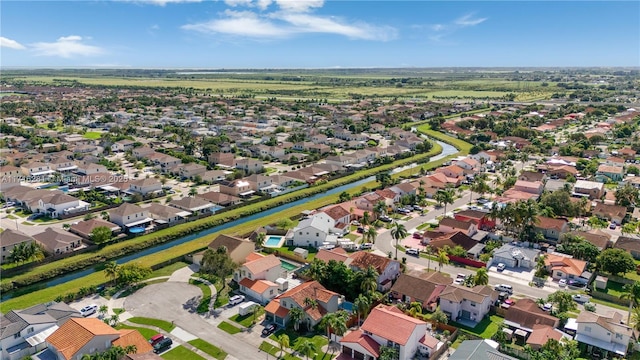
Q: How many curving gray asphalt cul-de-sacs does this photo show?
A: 1